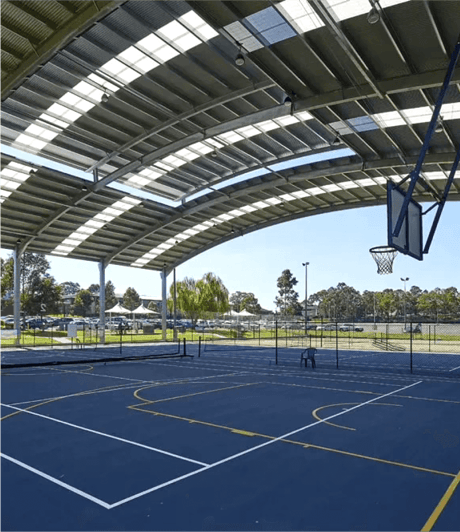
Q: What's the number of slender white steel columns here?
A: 3